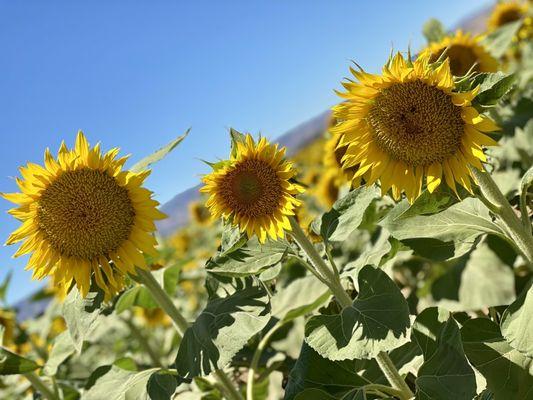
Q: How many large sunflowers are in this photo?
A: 3